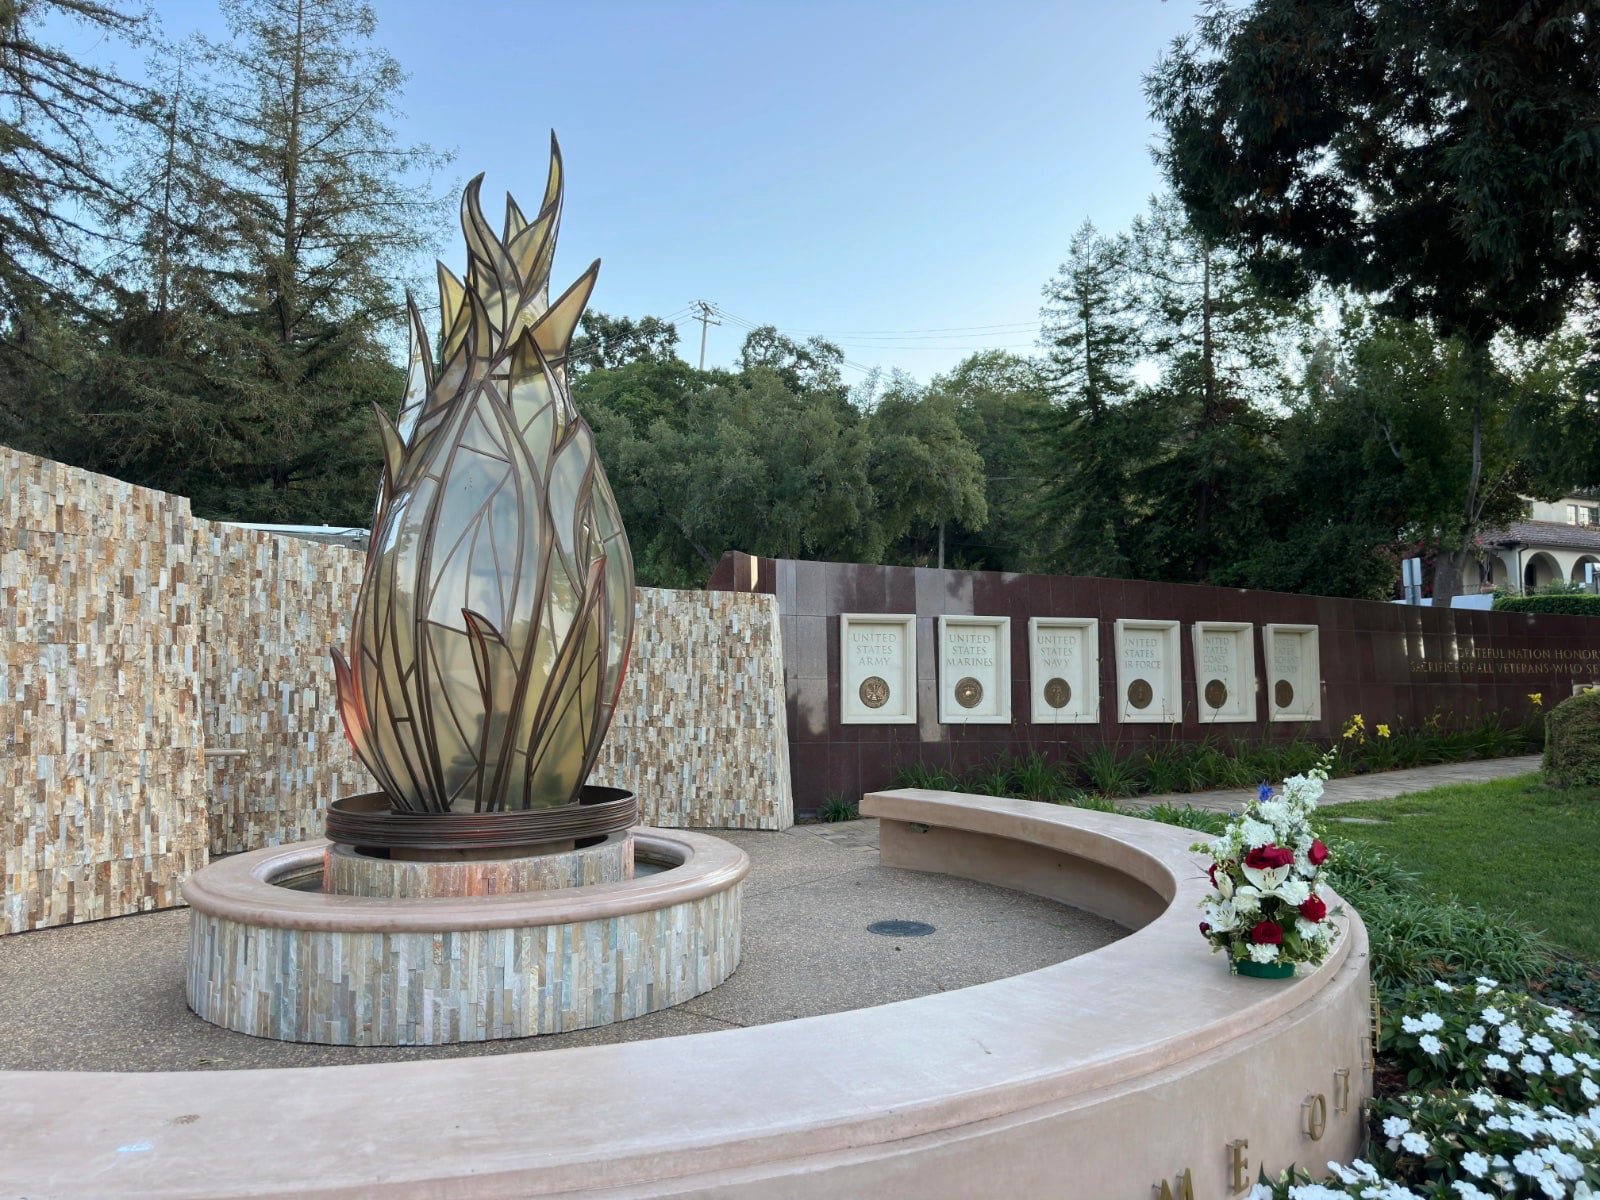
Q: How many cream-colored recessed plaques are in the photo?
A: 6